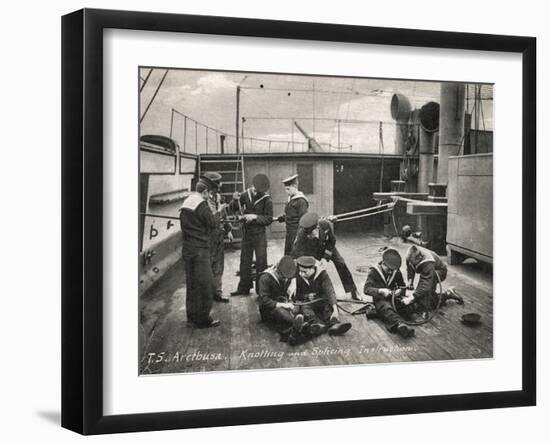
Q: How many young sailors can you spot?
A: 9